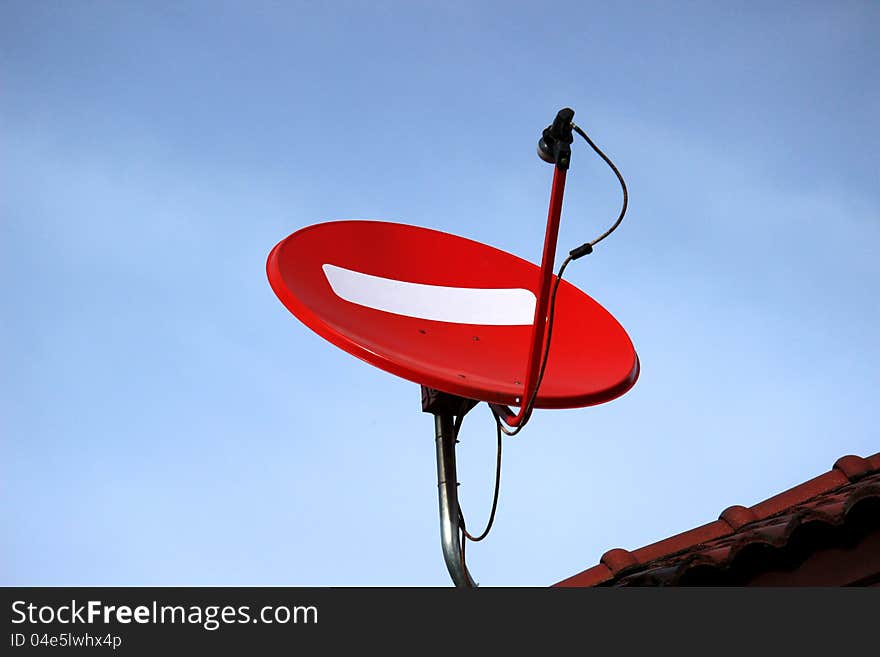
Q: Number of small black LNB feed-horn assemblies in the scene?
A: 1